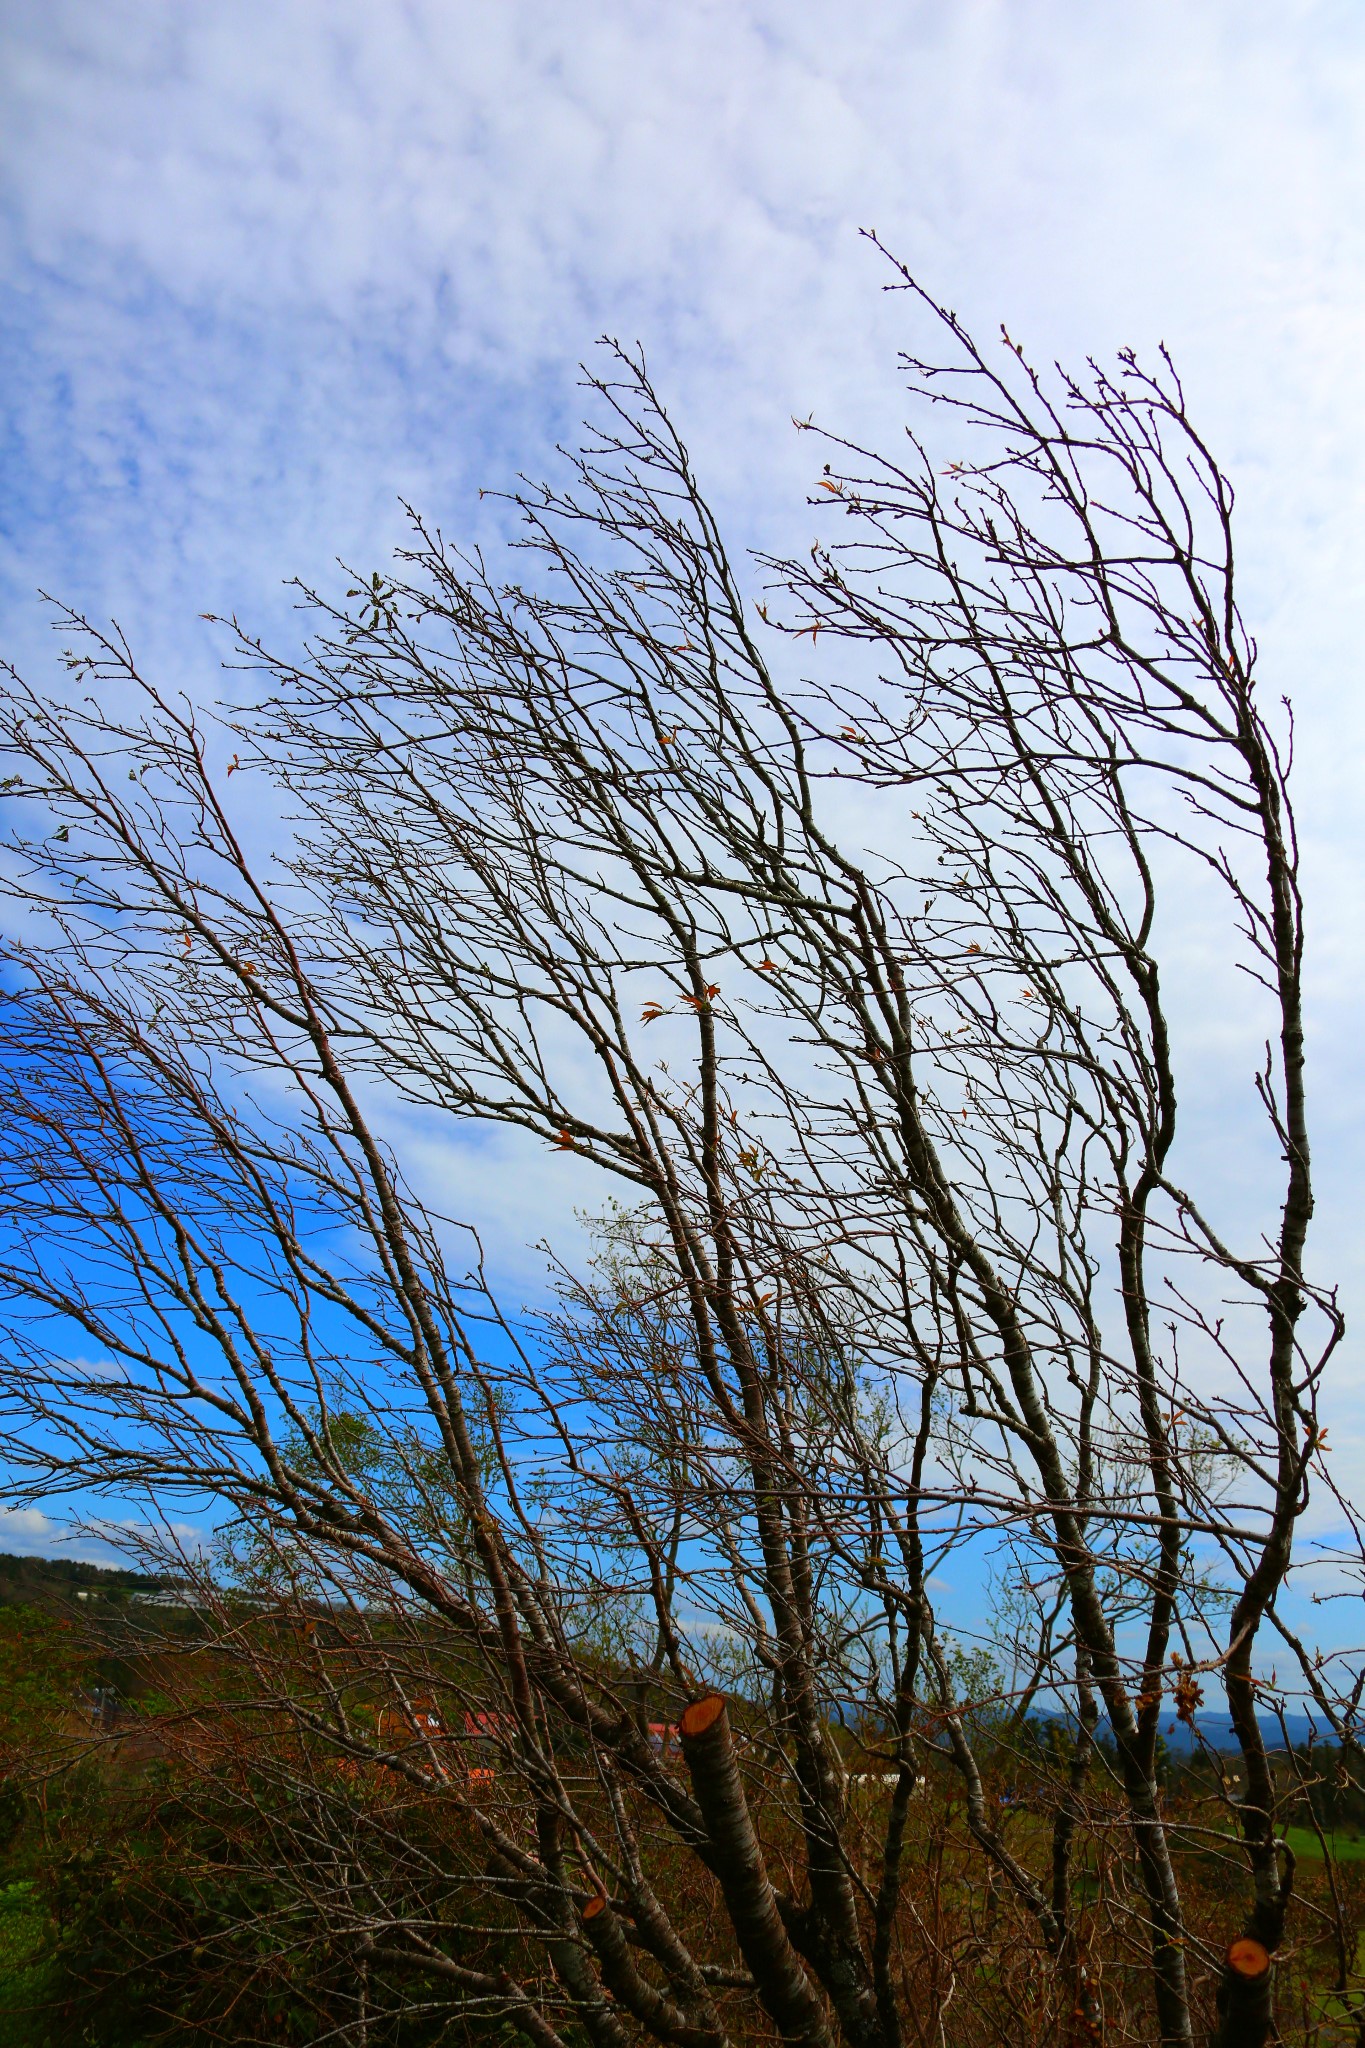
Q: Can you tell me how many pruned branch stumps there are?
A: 3